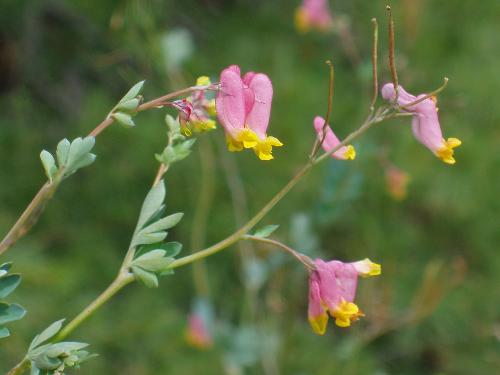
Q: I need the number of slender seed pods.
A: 4